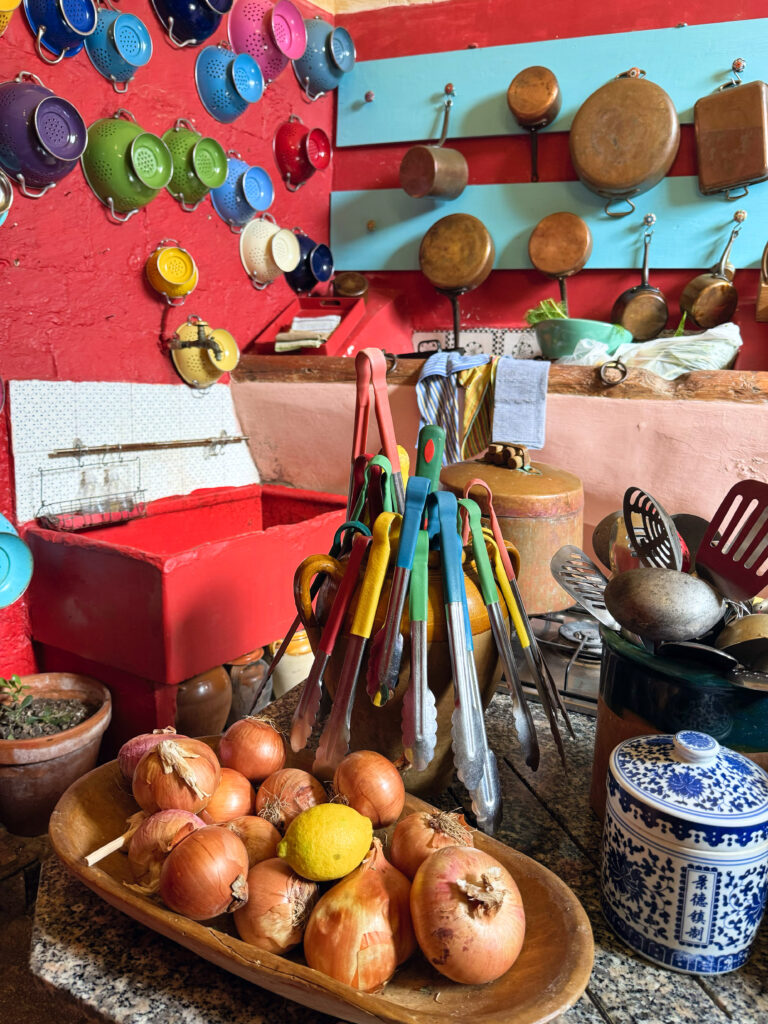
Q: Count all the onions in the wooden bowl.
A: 13